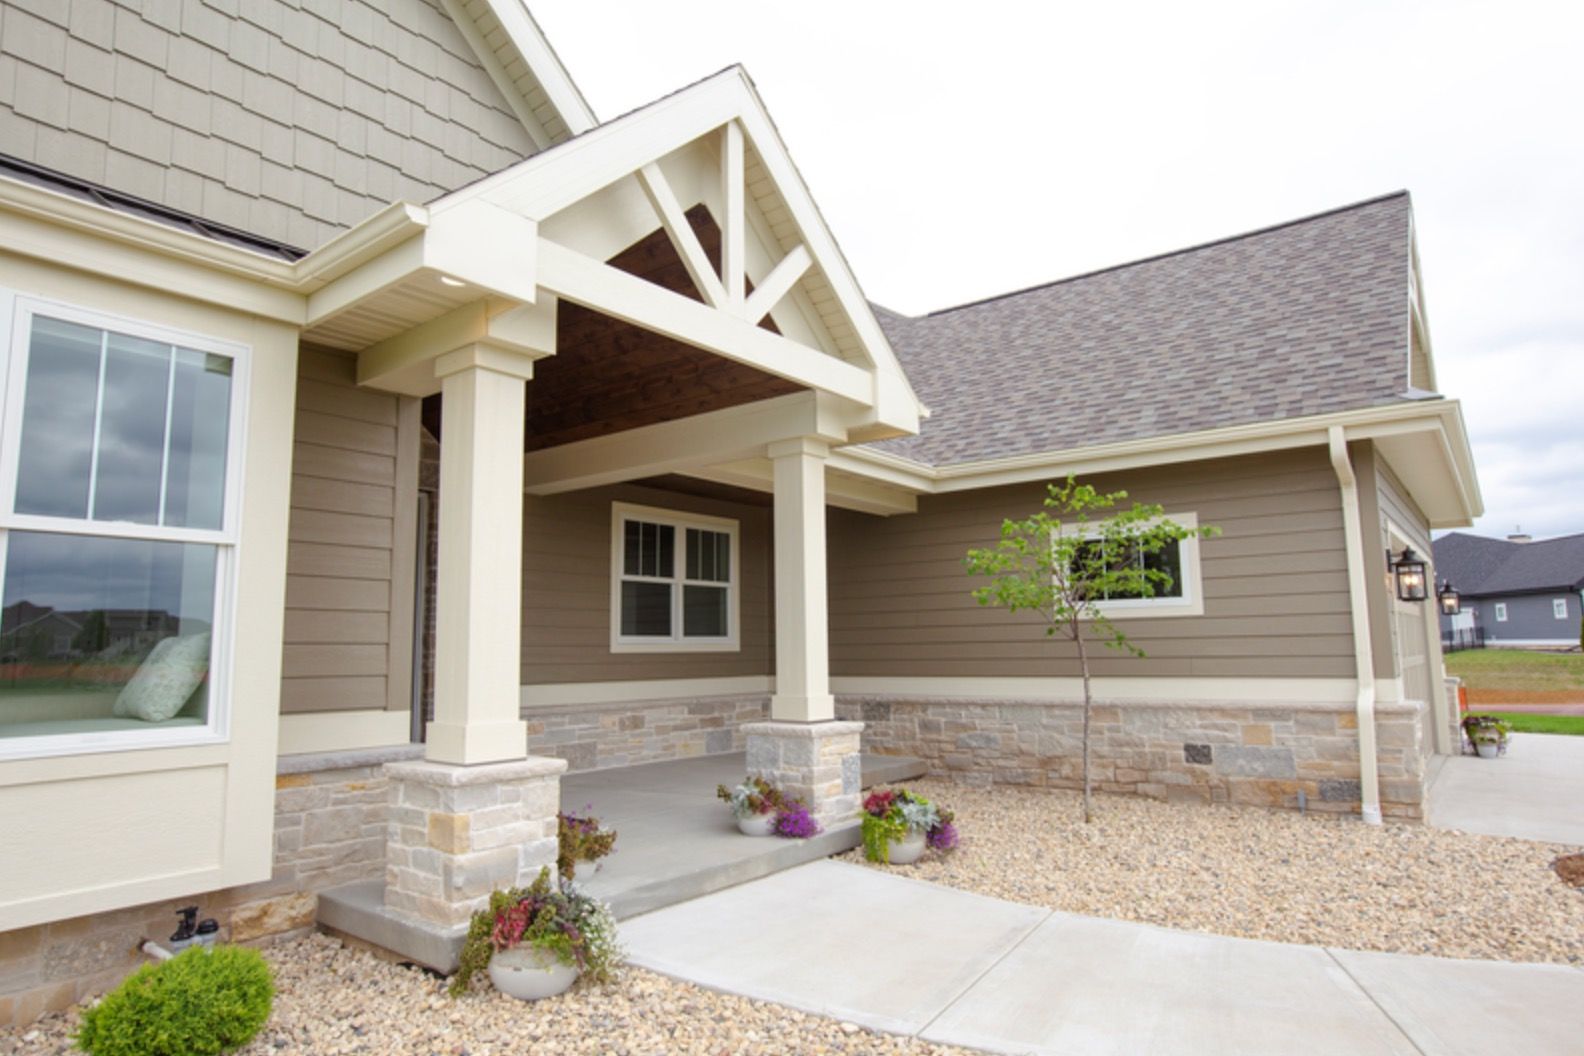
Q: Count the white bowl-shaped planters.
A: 5